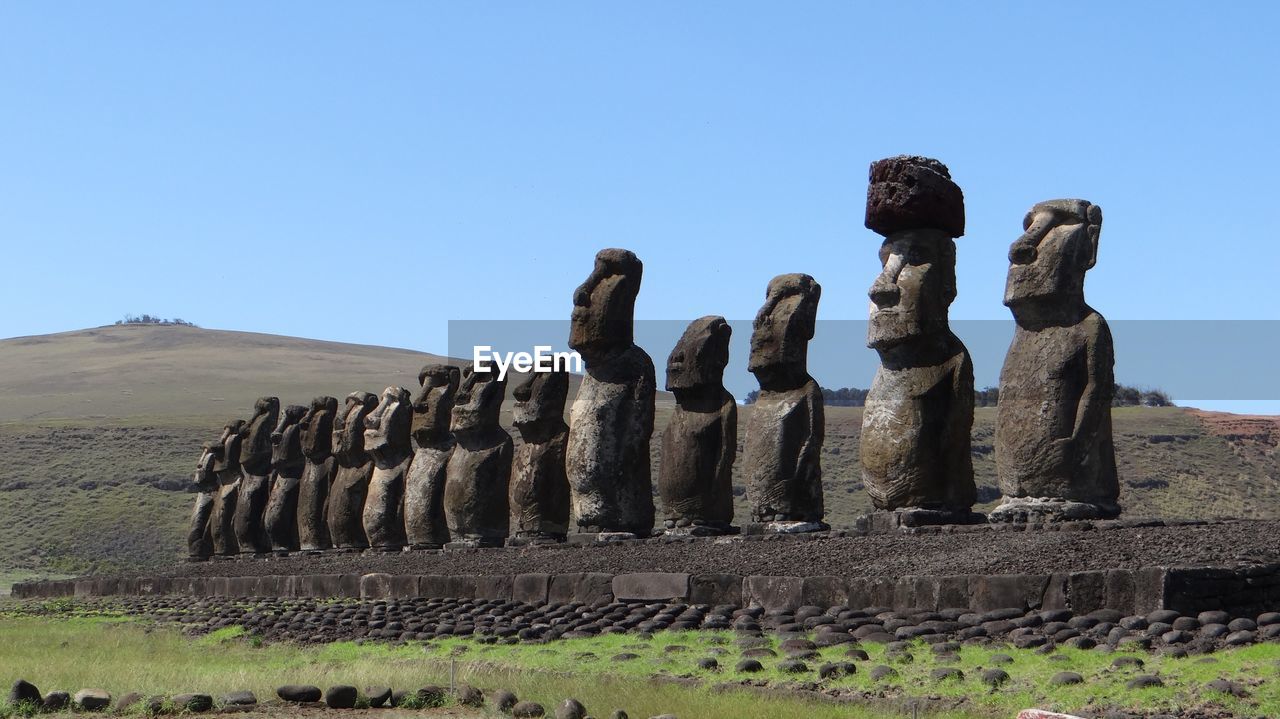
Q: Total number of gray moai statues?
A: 15